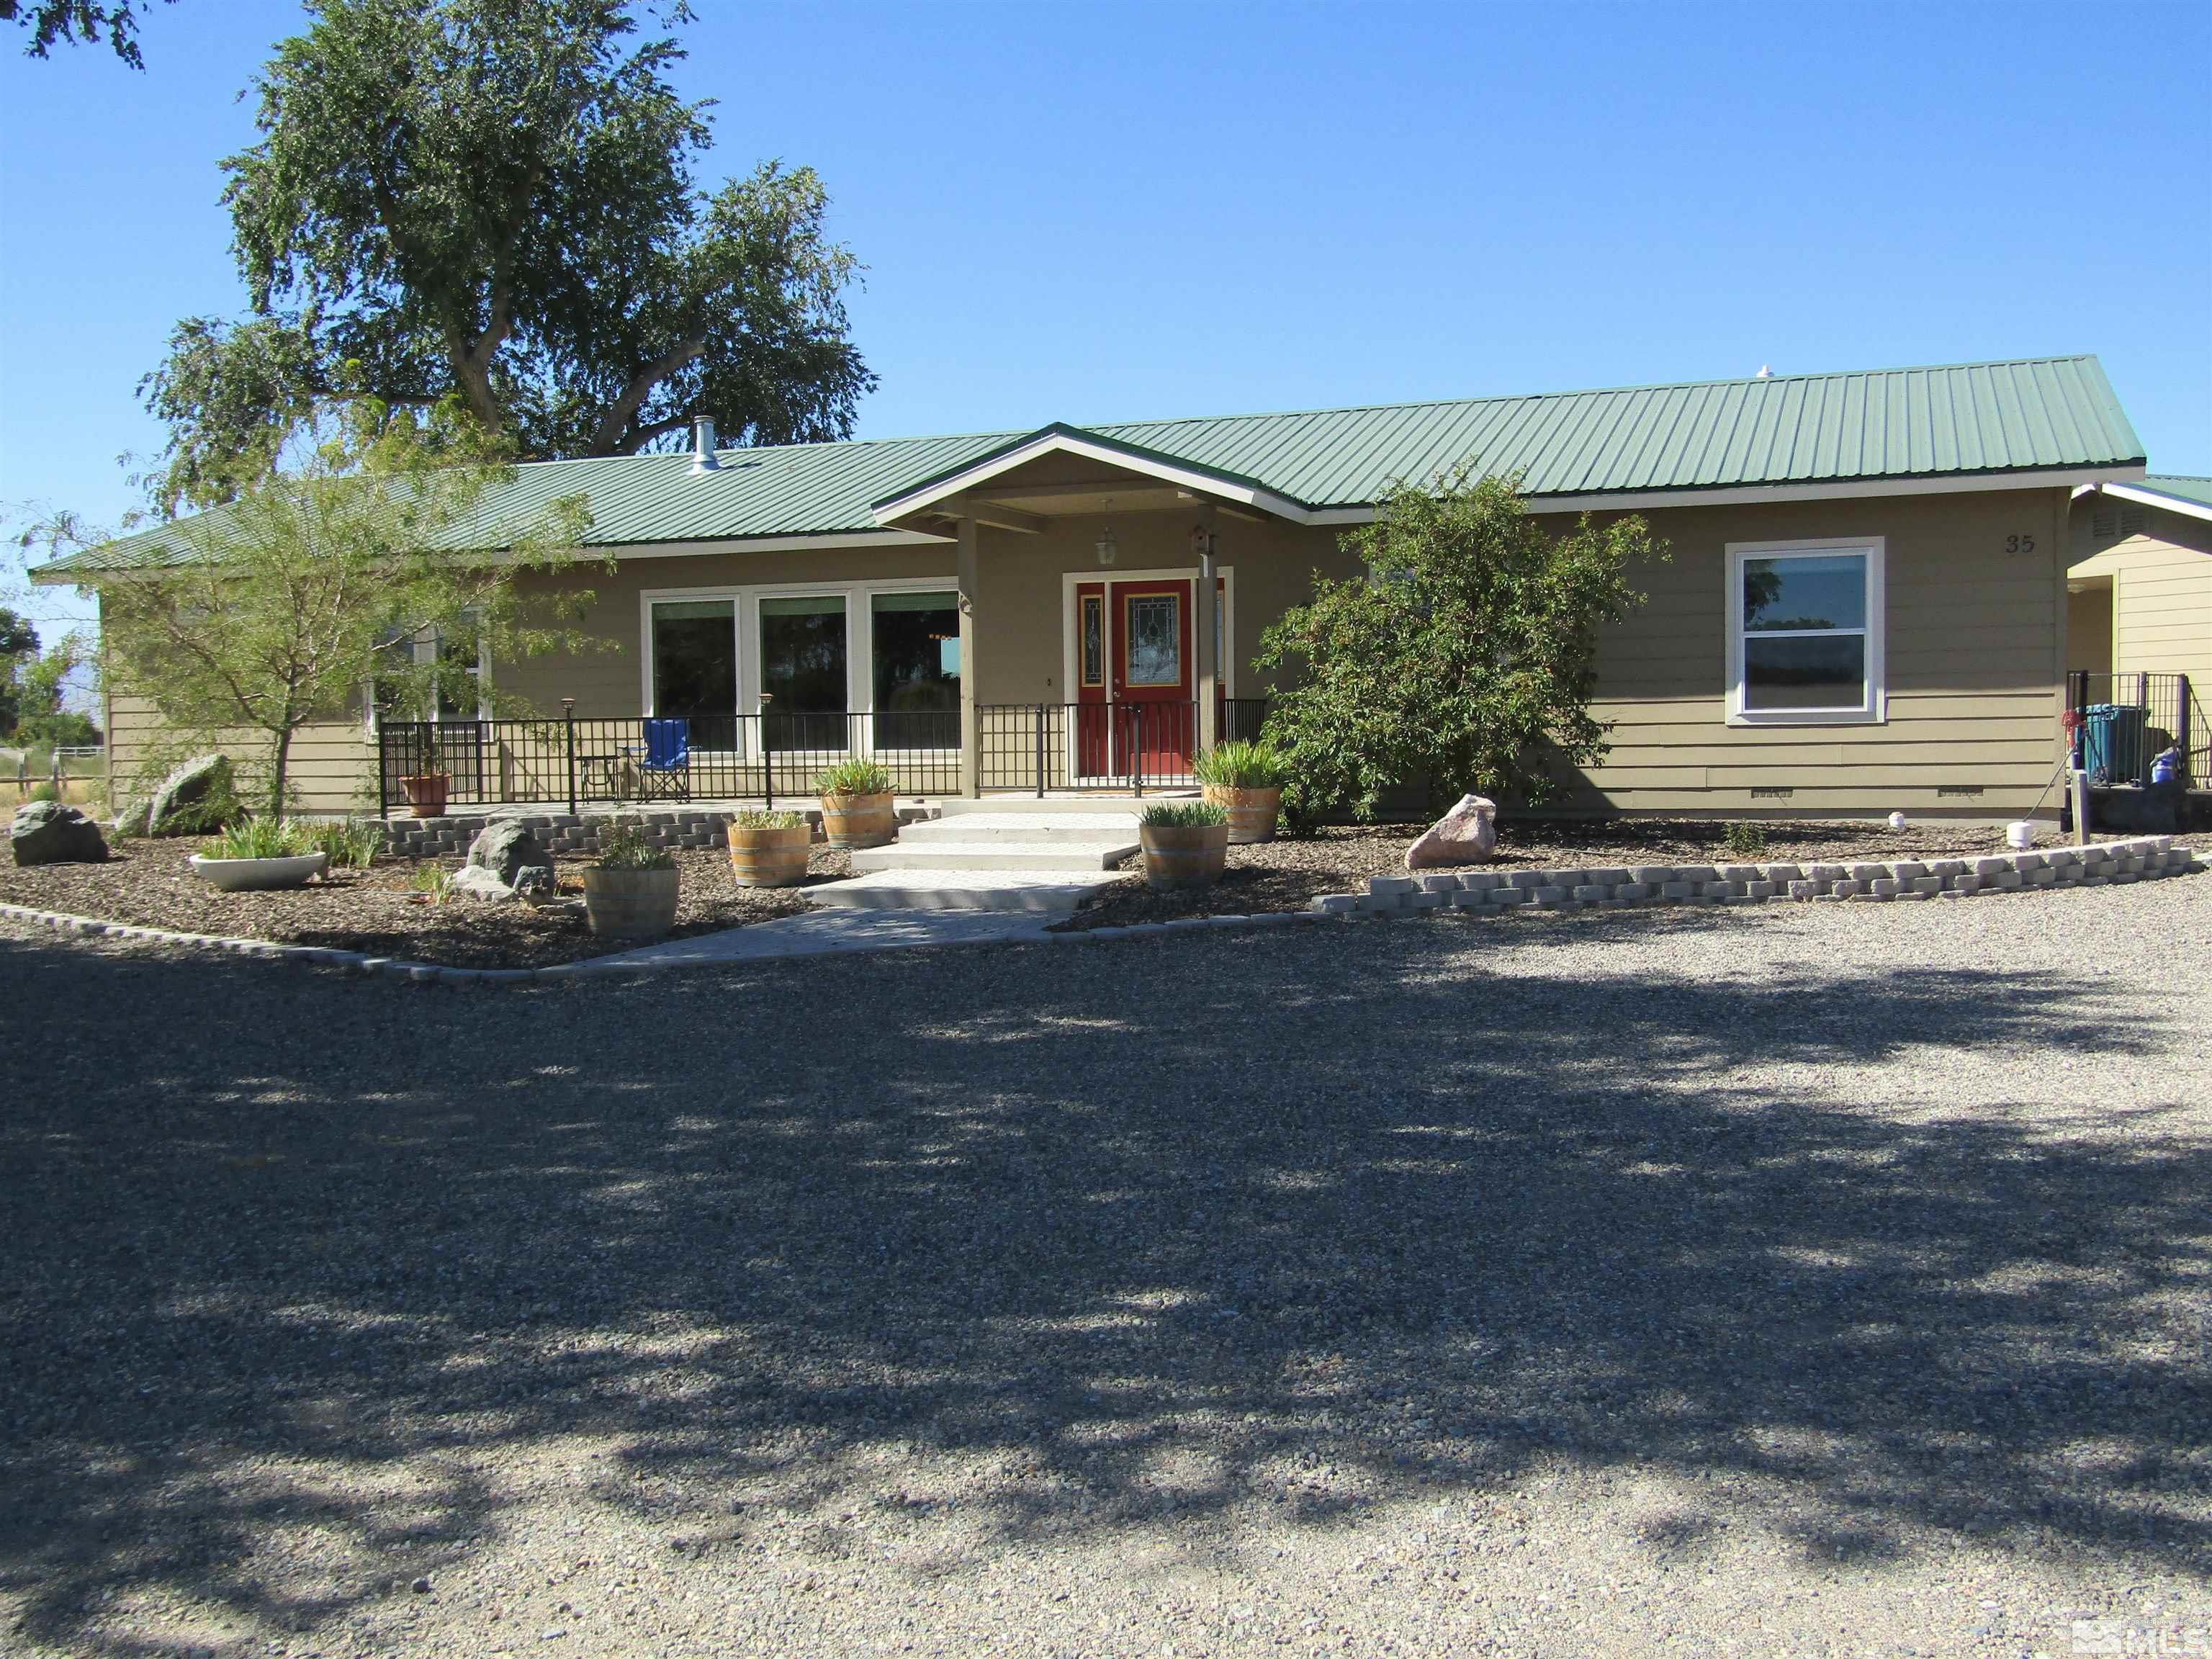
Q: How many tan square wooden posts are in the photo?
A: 2